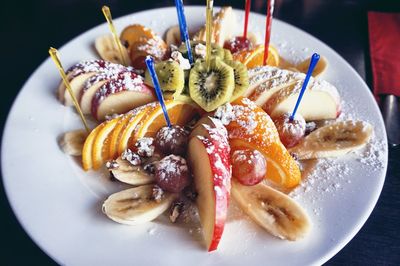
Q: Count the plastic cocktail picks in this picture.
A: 8